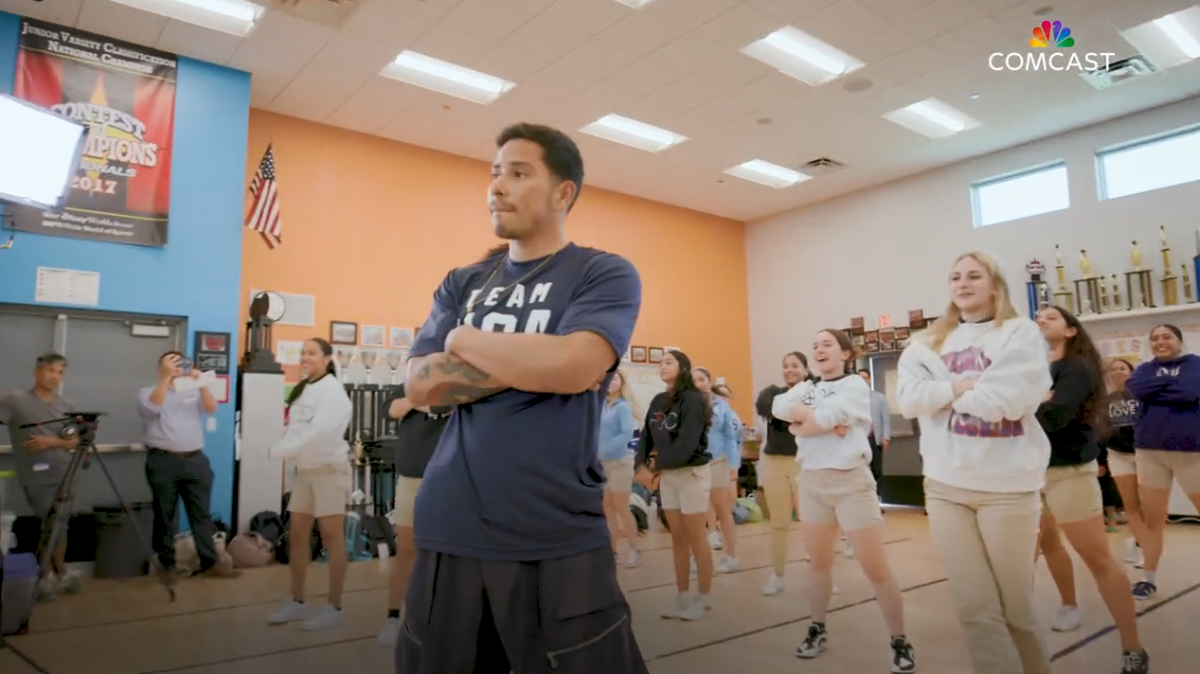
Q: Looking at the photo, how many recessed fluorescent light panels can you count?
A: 8